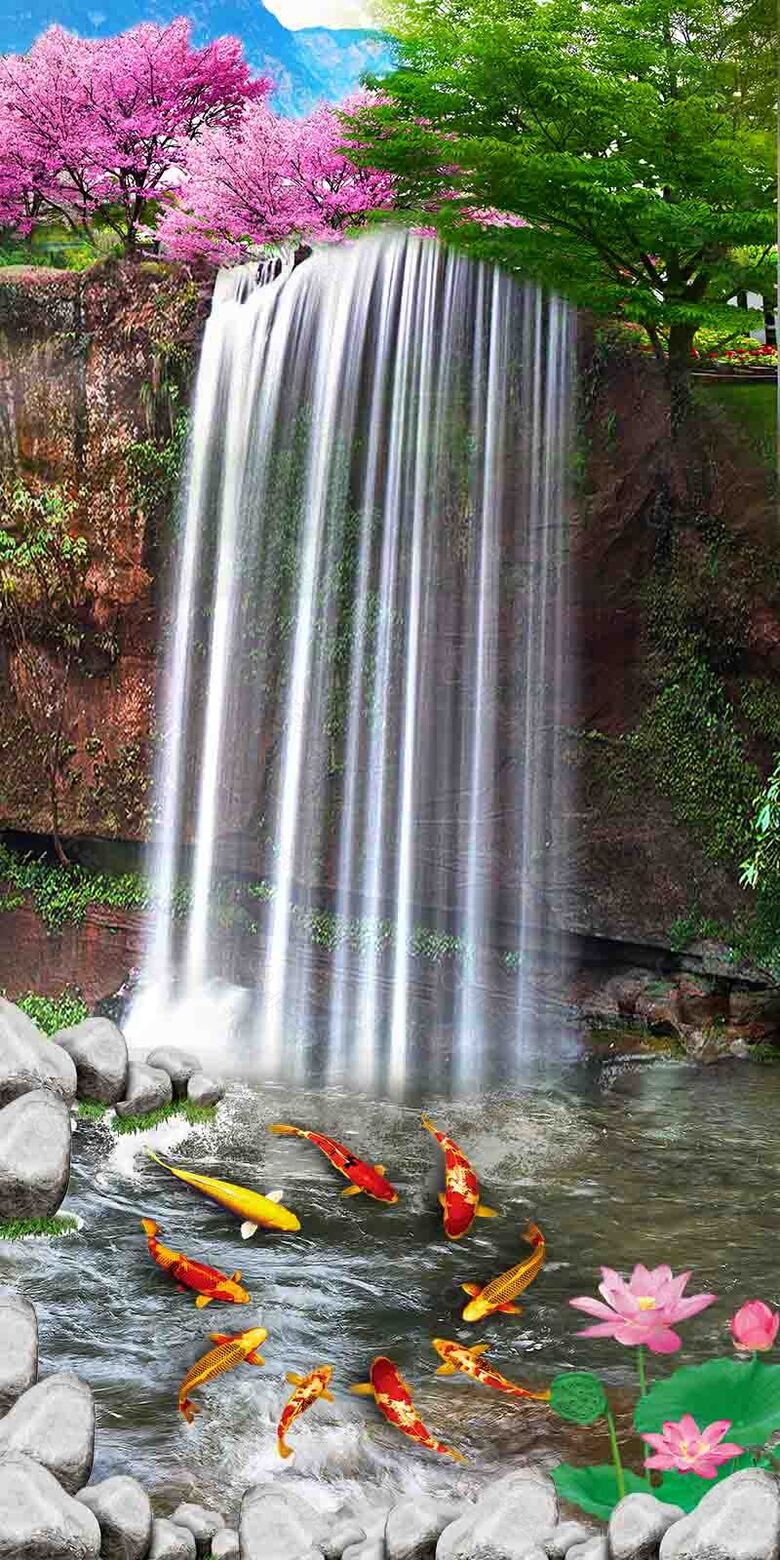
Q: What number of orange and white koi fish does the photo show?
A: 4